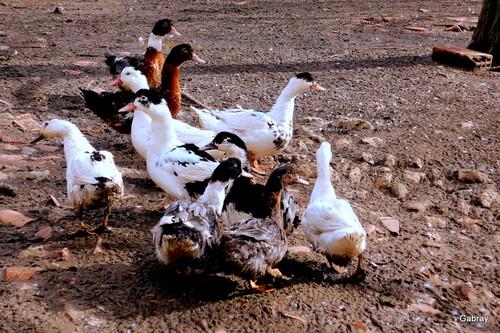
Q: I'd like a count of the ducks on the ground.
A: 10